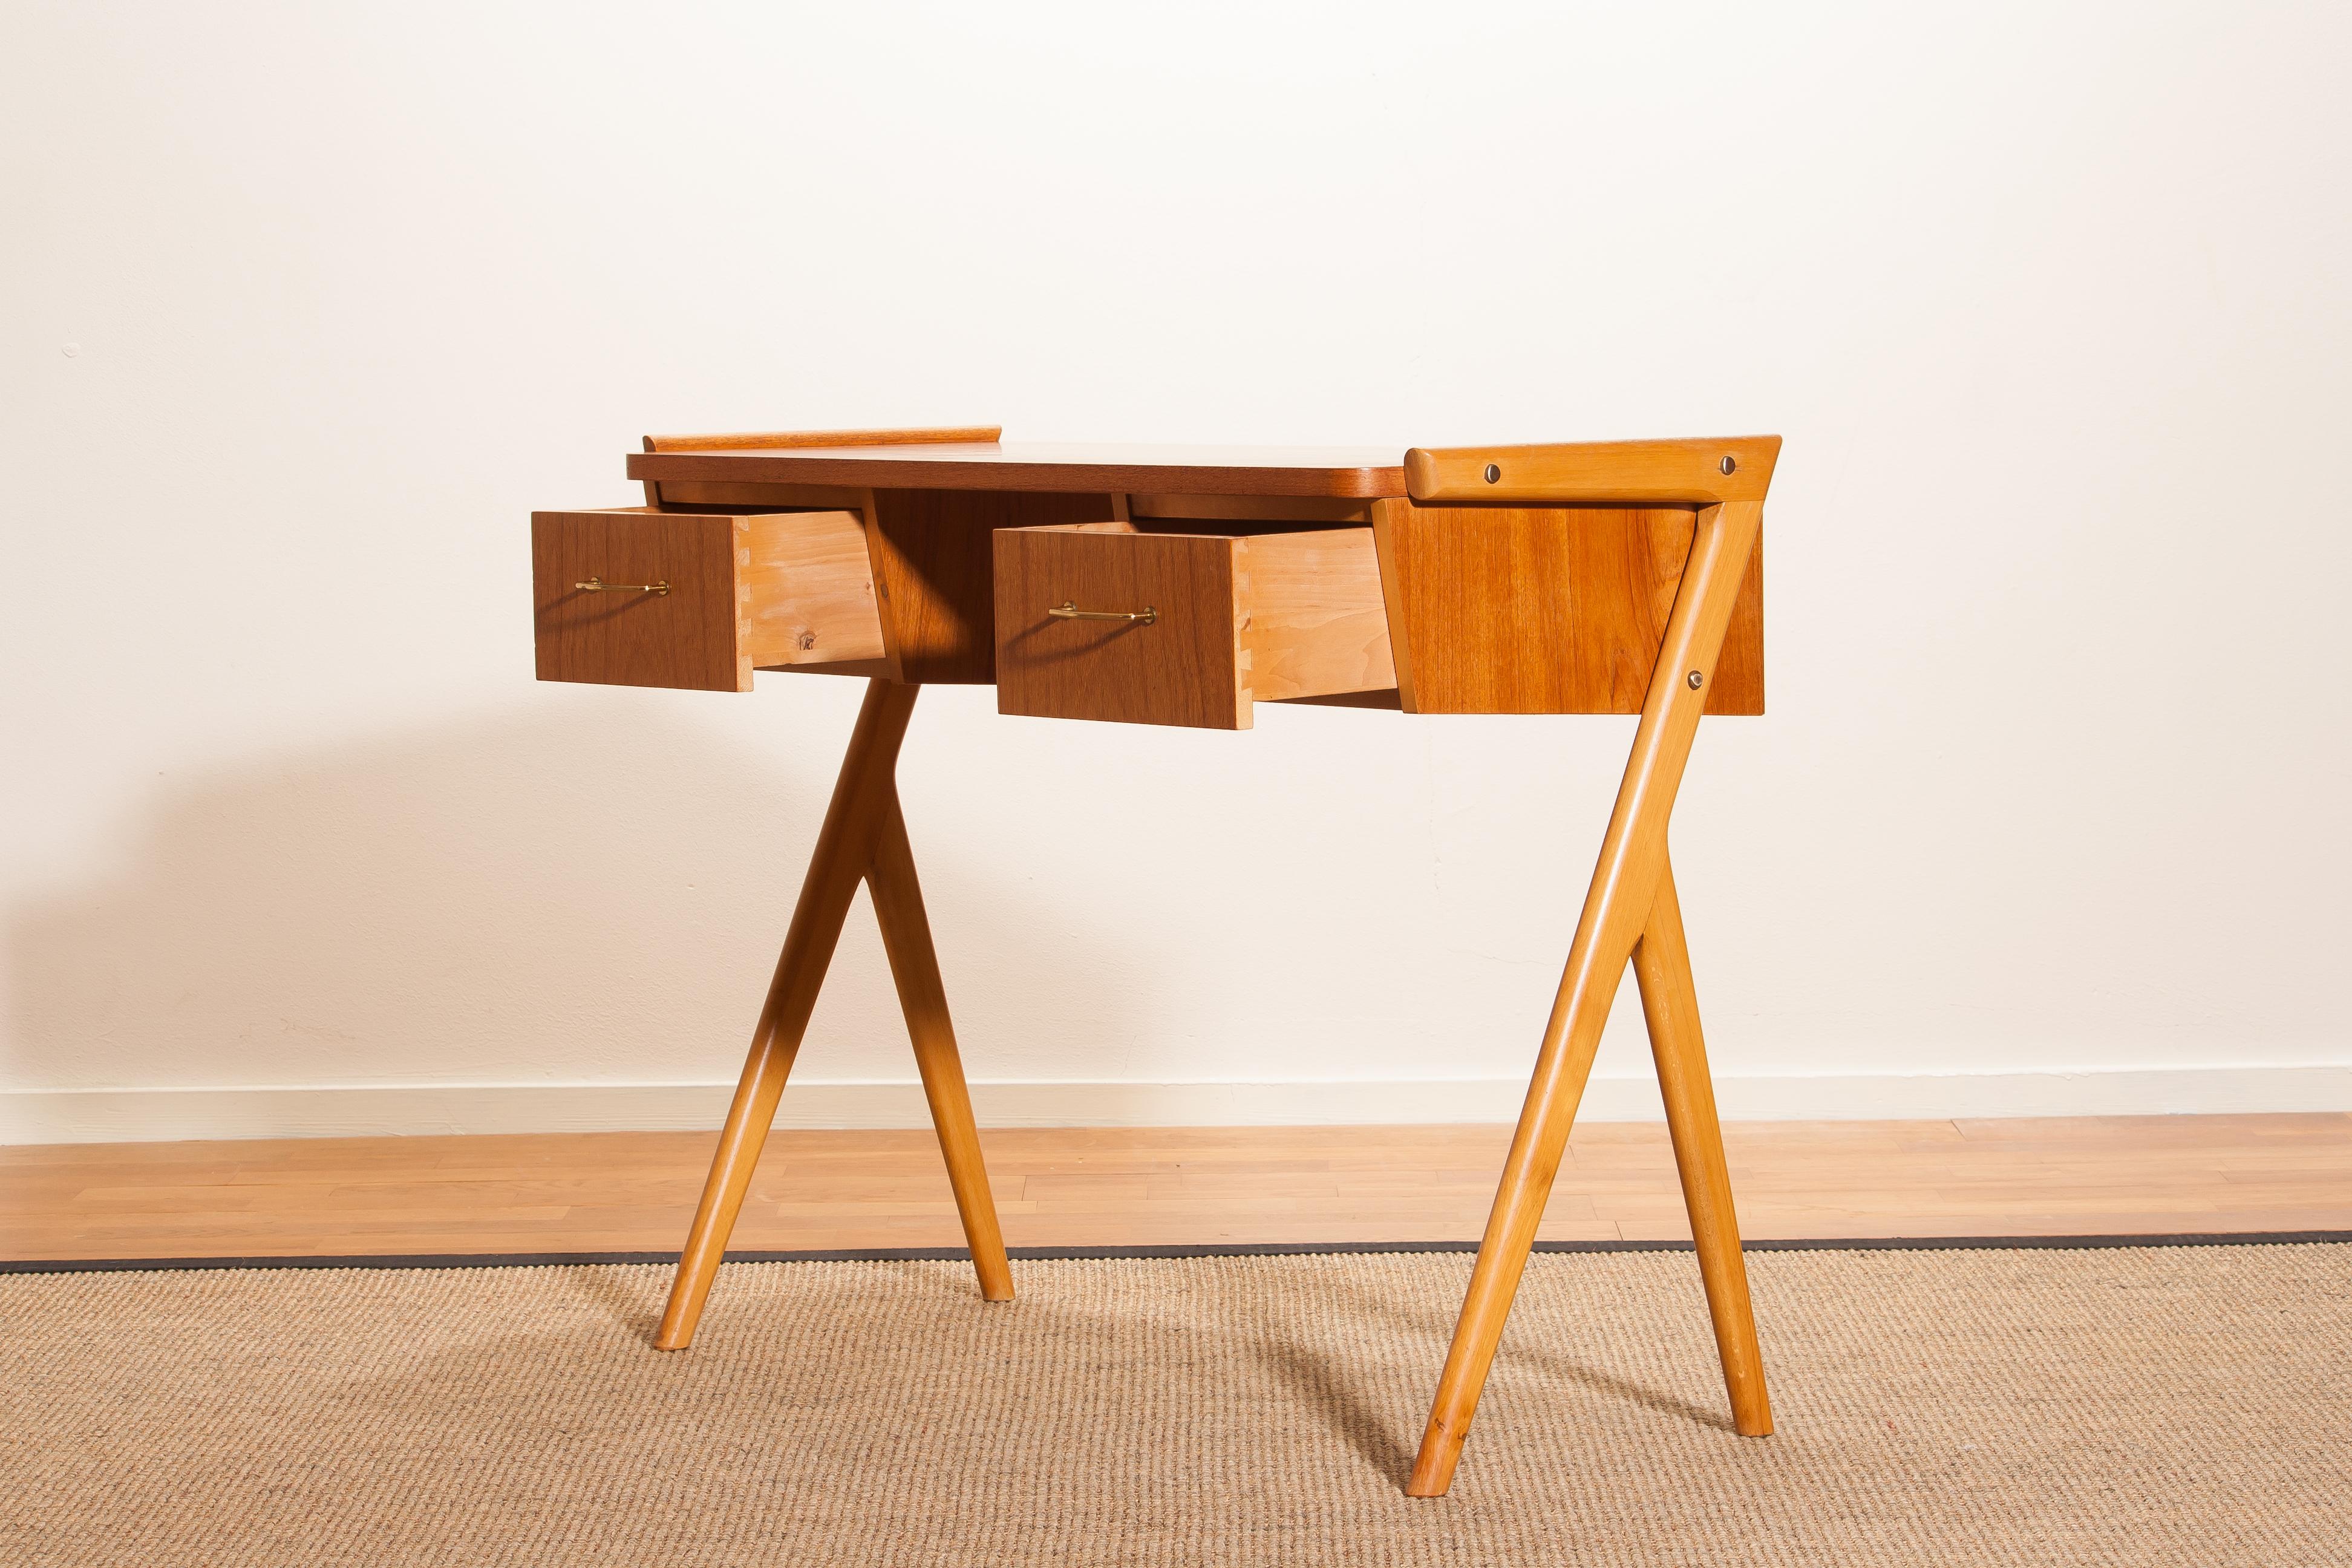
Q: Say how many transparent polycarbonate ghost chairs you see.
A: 0